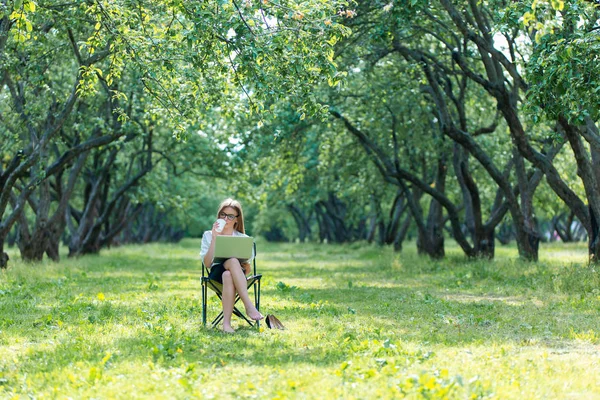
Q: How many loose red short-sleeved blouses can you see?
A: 0